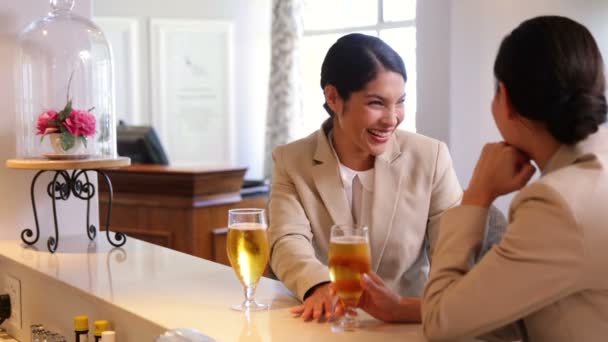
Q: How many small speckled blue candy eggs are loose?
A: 0